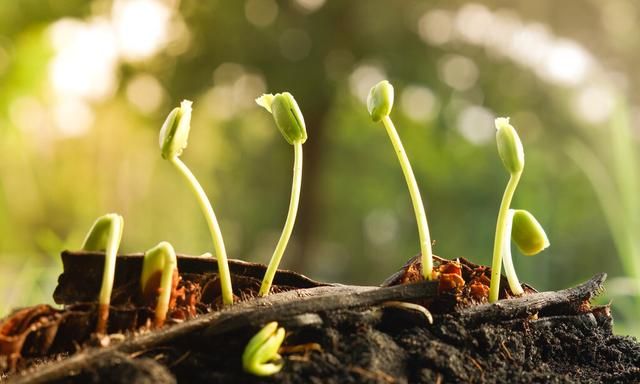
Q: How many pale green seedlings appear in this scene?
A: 8